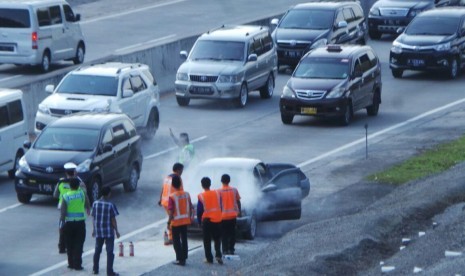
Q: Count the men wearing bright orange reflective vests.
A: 4